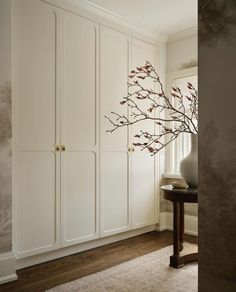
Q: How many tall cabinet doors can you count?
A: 4